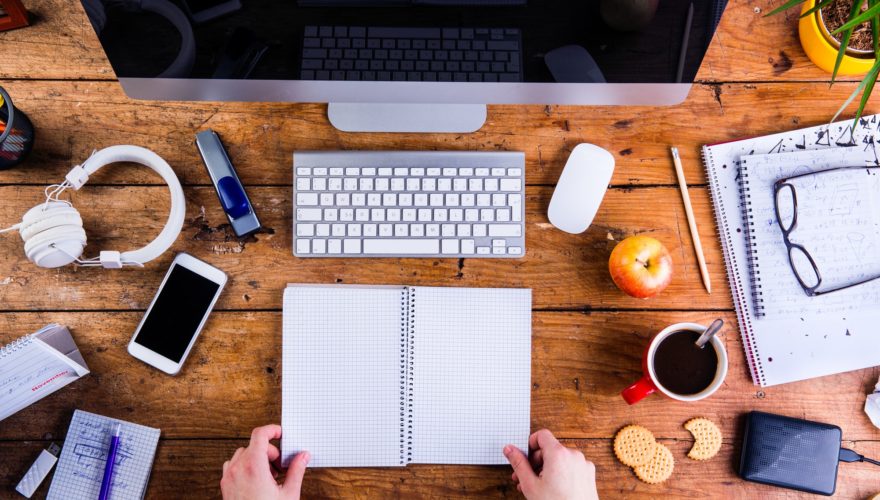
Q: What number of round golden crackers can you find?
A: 3